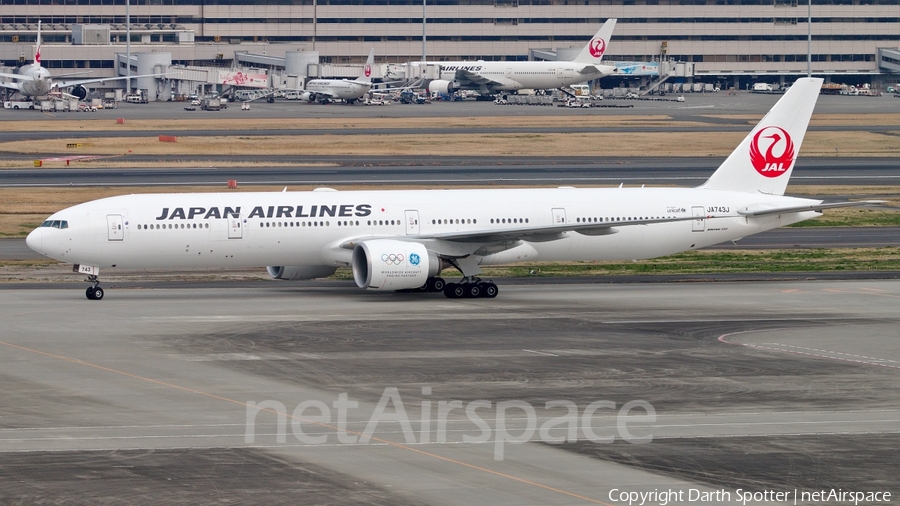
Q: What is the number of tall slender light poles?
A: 3